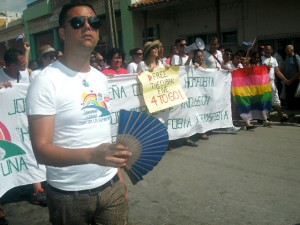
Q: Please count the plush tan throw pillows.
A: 0